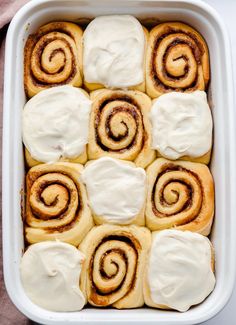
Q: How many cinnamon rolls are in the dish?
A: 12